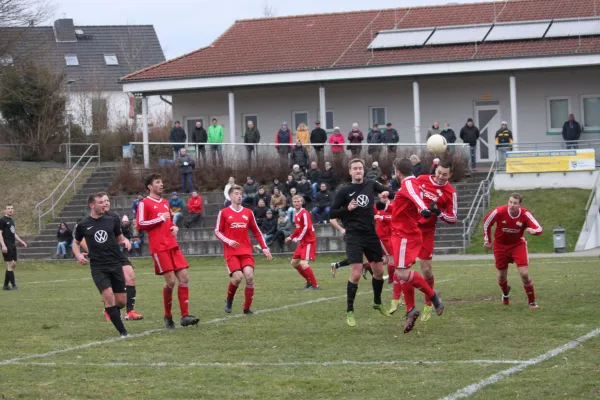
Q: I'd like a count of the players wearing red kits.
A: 7